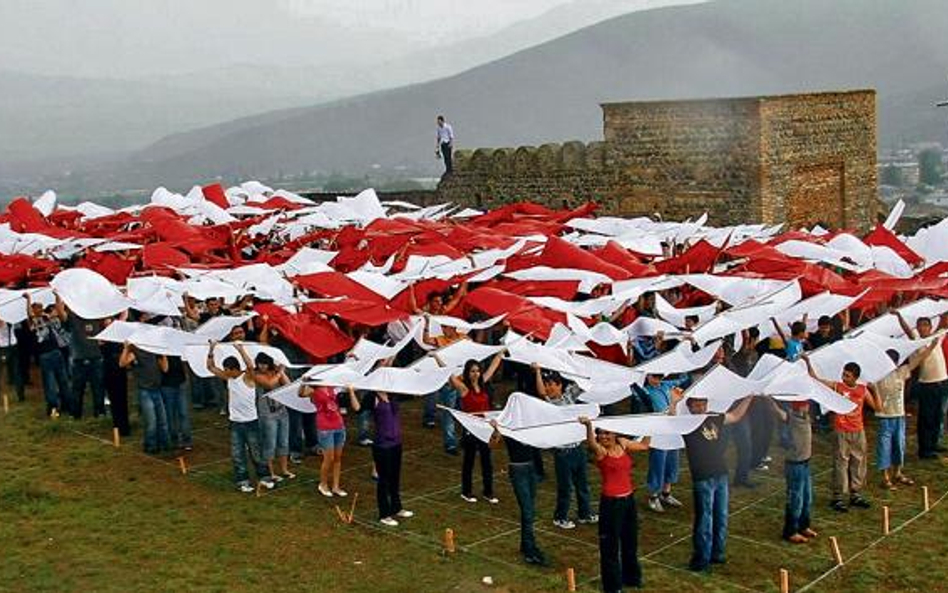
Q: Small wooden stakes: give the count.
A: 12